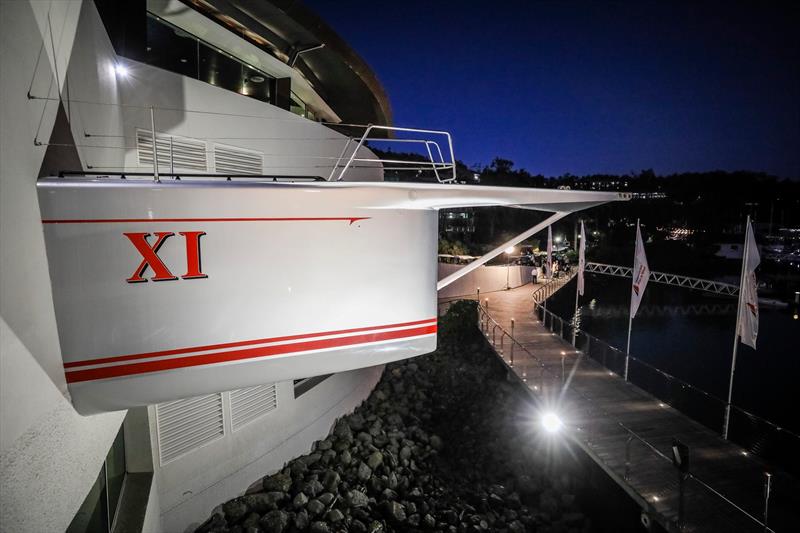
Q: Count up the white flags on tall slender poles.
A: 4